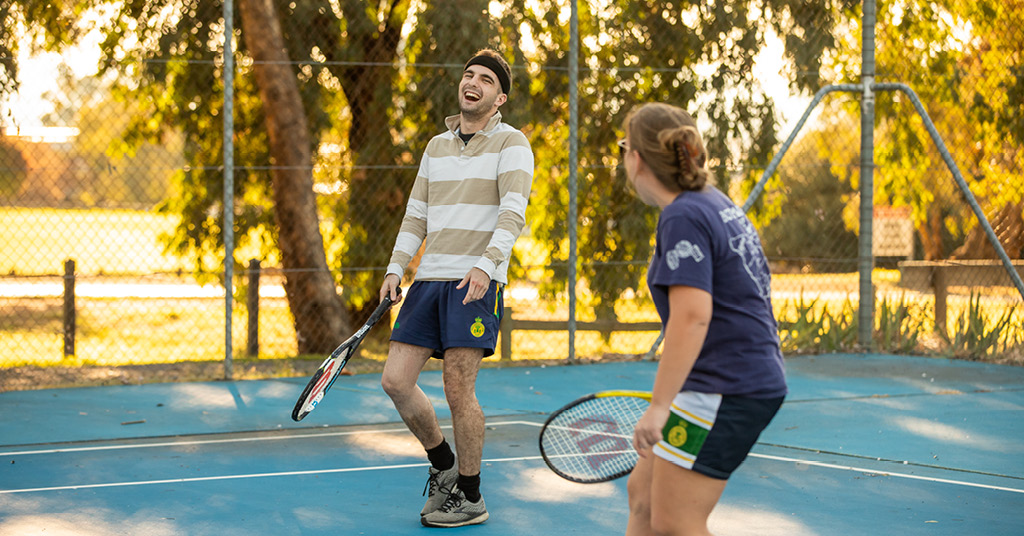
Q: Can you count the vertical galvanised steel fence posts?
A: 3